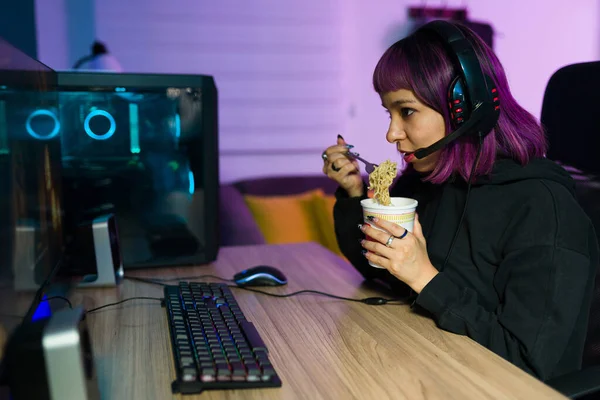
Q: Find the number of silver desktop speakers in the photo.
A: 2